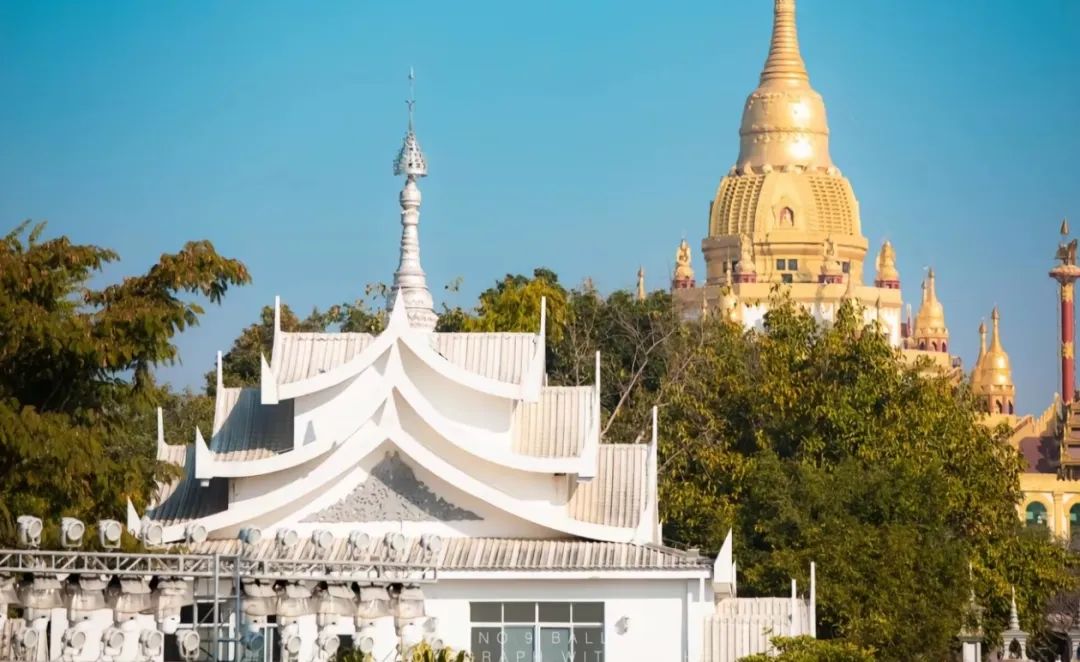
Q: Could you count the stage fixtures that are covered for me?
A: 10